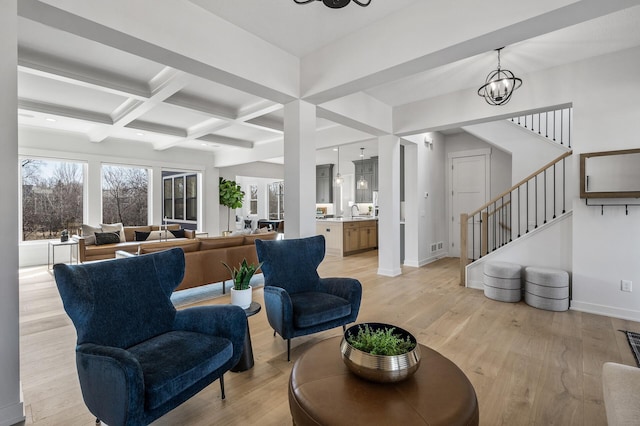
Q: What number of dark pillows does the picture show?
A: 3